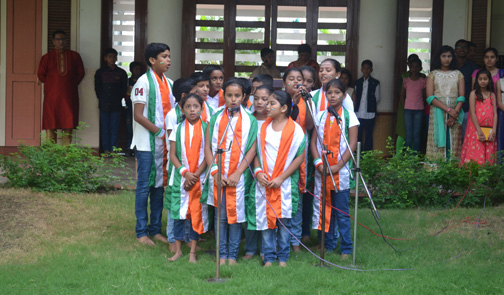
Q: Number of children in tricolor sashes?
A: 14